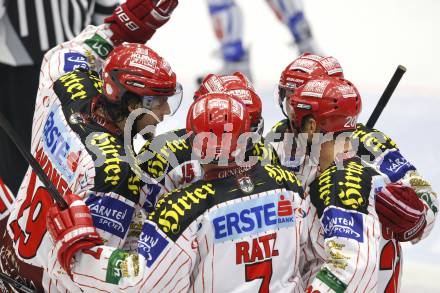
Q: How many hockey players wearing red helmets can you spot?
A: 5